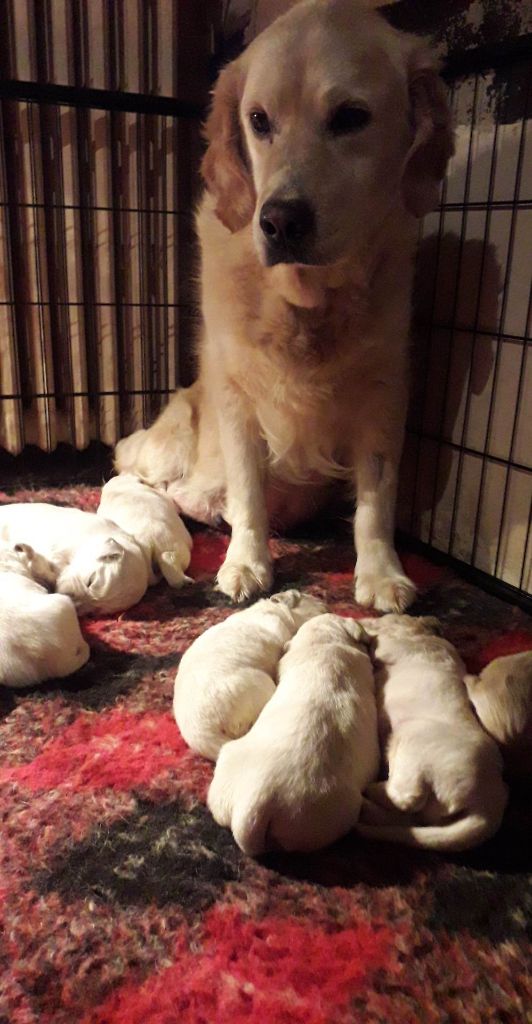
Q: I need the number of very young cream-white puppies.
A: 7